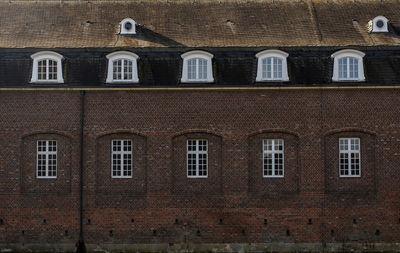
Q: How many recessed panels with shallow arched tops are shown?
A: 5